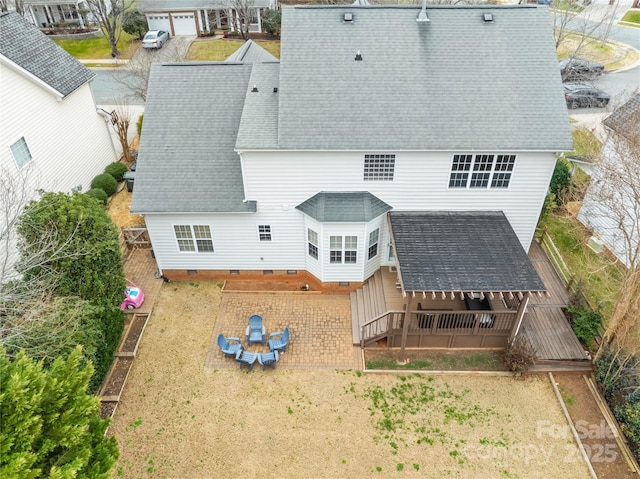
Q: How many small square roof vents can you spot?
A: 2